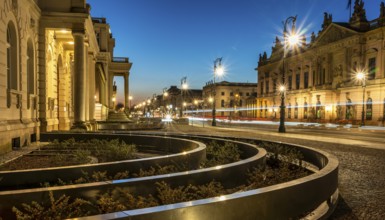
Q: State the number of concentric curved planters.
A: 3